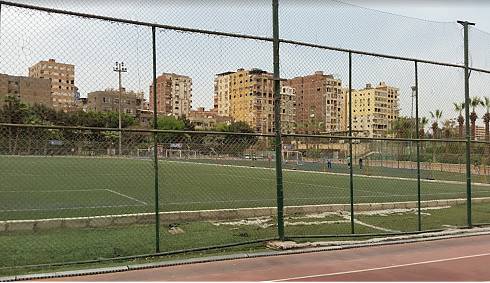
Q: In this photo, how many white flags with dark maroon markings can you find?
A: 0